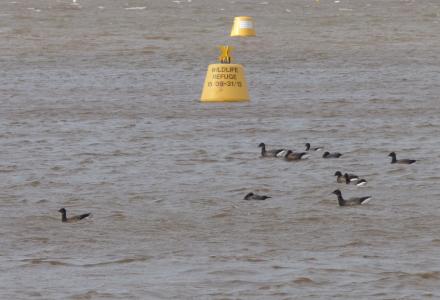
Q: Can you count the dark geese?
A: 10